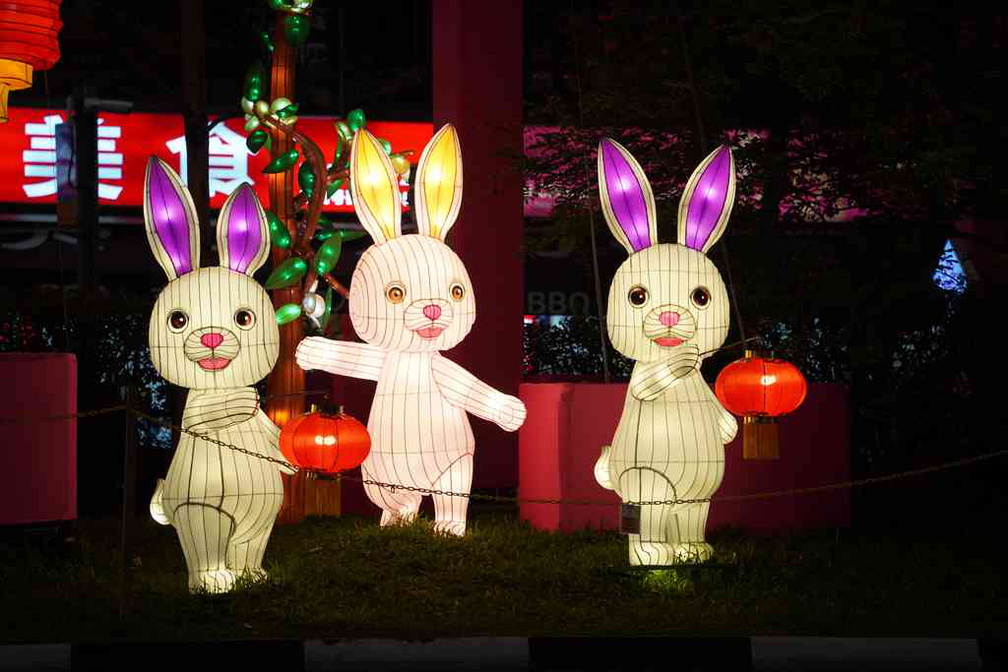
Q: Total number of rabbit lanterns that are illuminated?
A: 3